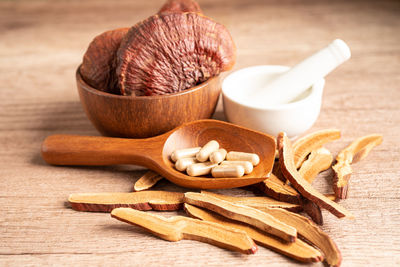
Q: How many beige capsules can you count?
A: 8